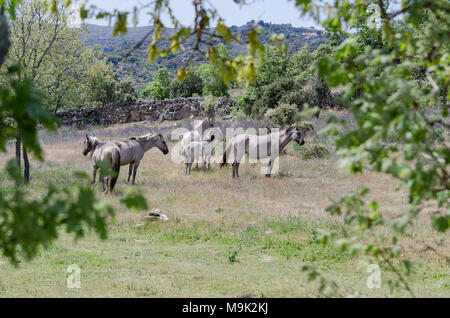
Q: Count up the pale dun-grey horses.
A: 5